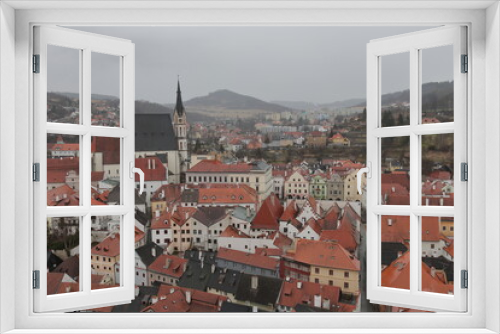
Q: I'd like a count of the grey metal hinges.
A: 6